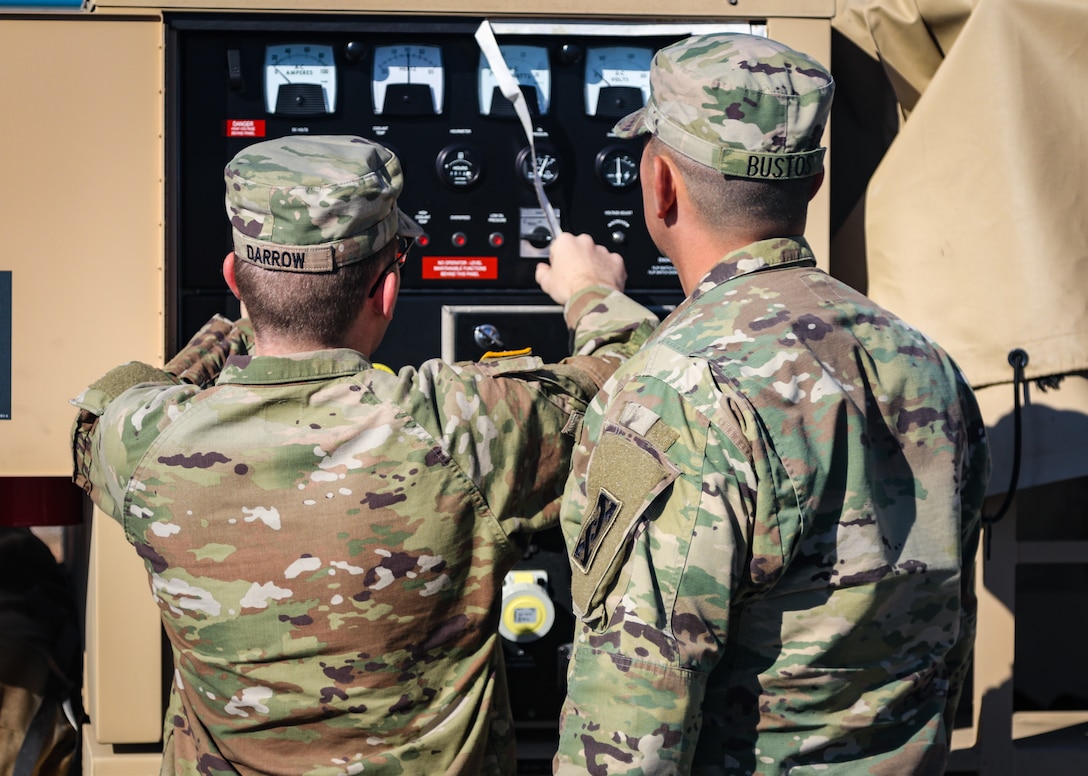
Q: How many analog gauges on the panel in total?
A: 7